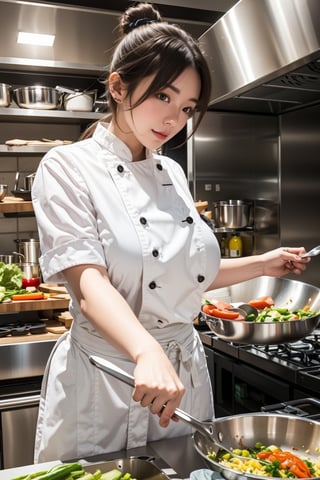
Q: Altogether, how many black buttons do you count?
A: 7